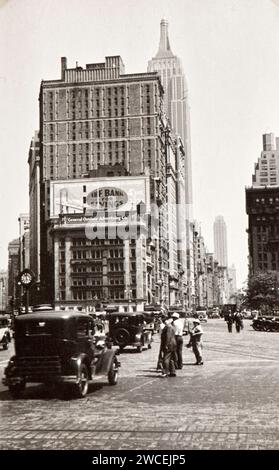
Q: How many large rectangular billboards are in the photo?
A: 1